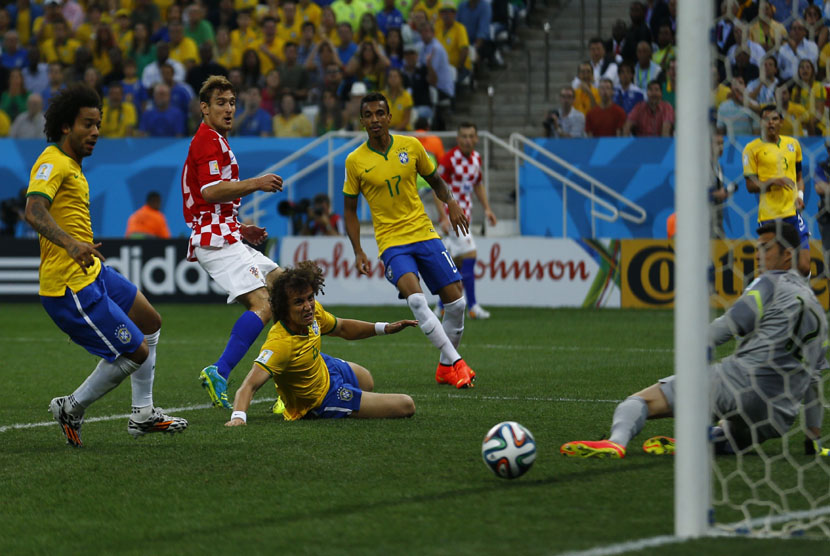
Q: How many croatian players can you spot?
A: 2